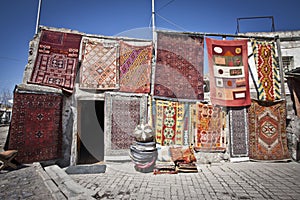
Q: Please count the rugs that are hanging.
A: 12